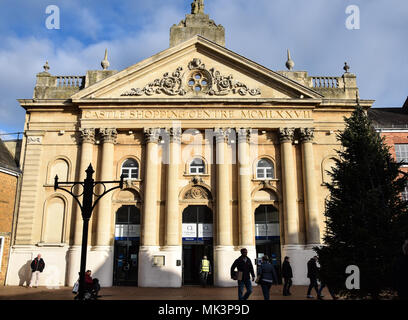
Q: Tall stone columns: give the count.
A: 8